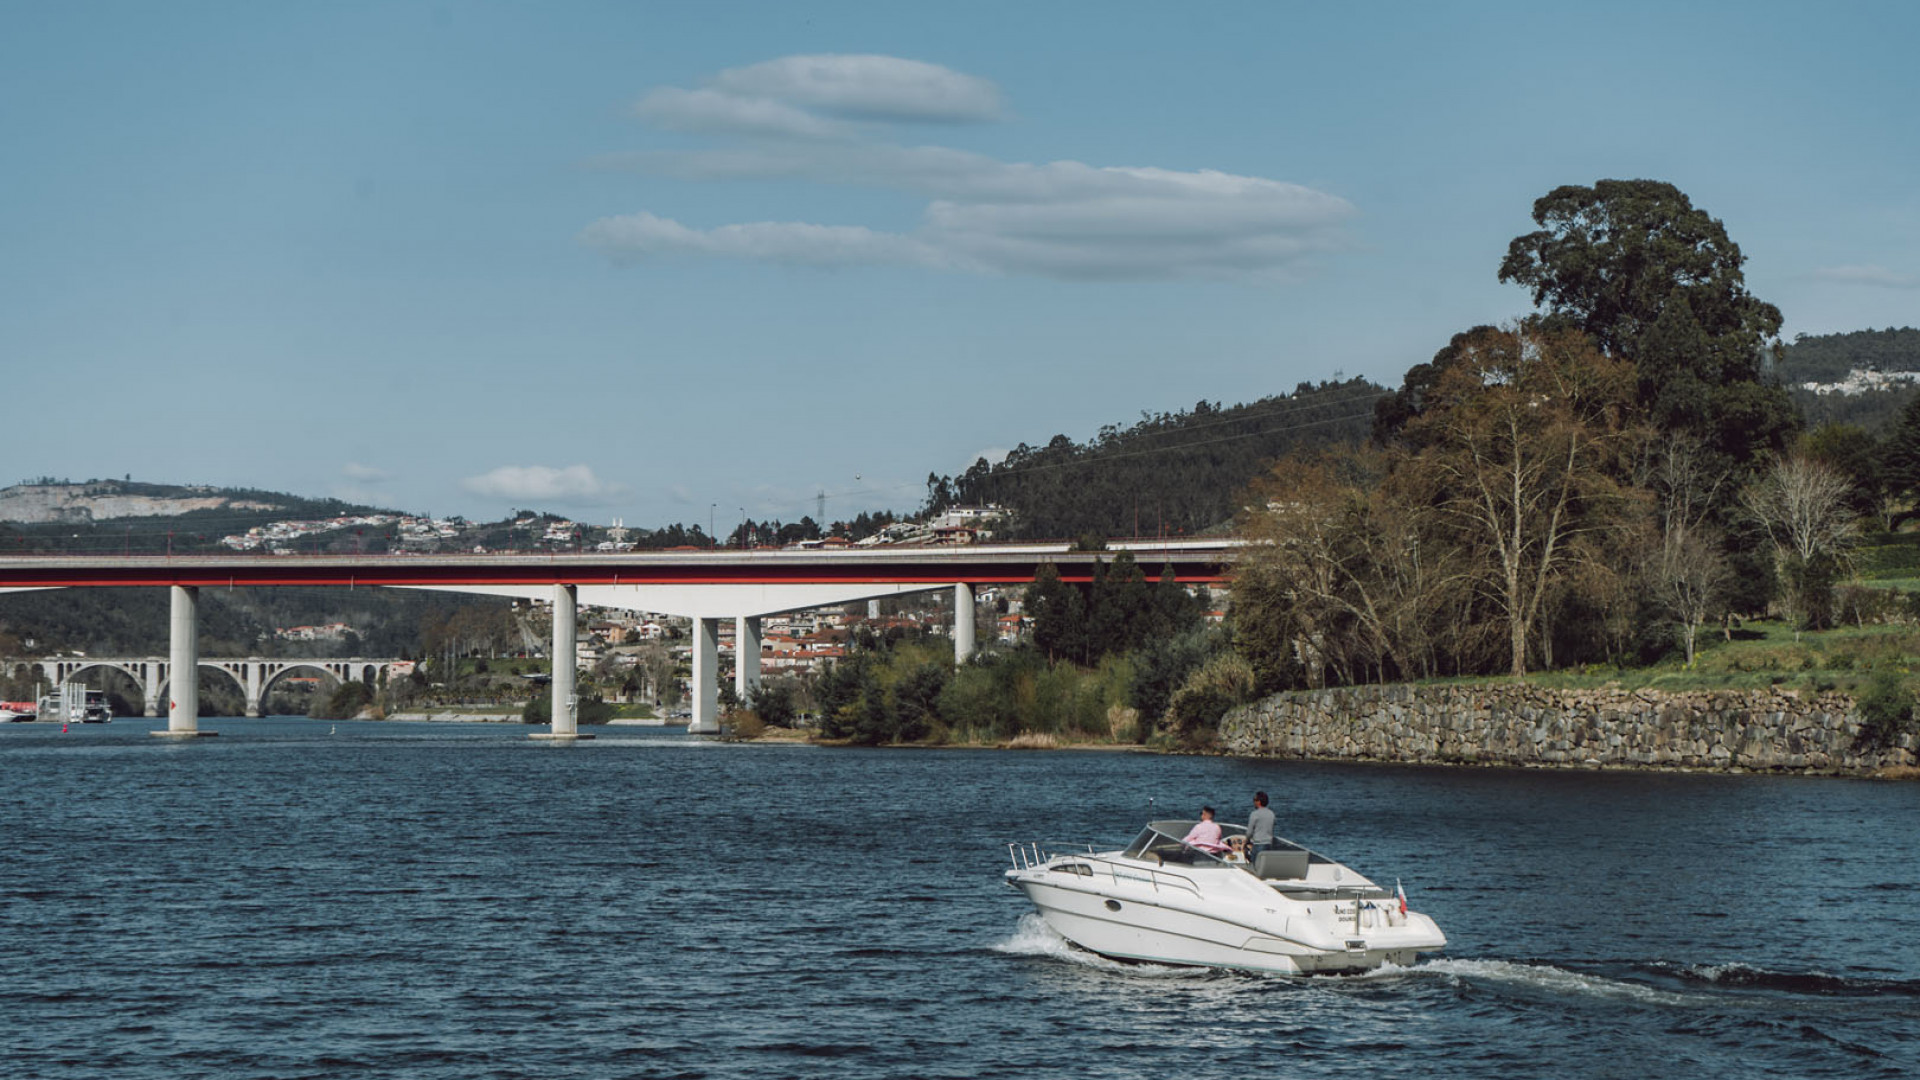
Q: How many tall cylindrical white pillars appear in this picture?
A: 3